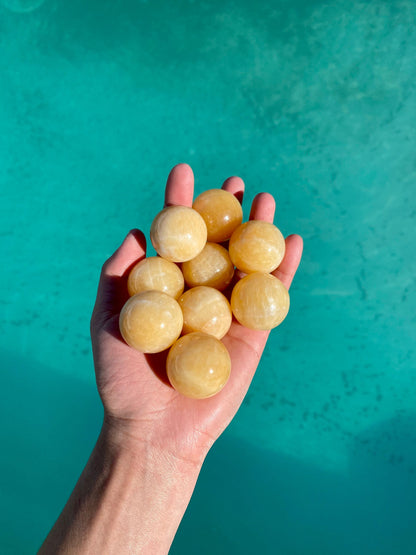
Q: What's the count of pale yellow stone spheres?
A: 9